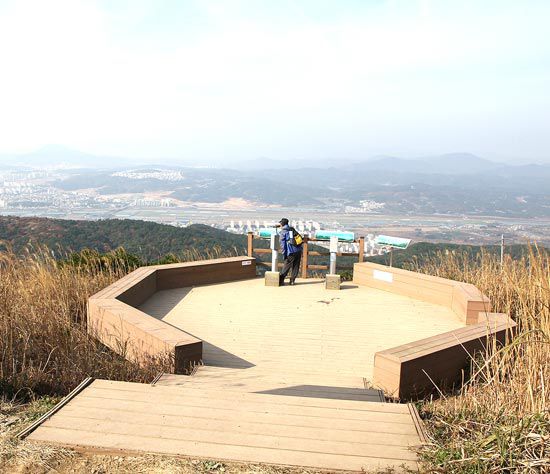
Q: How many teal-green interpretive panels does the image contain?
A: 3